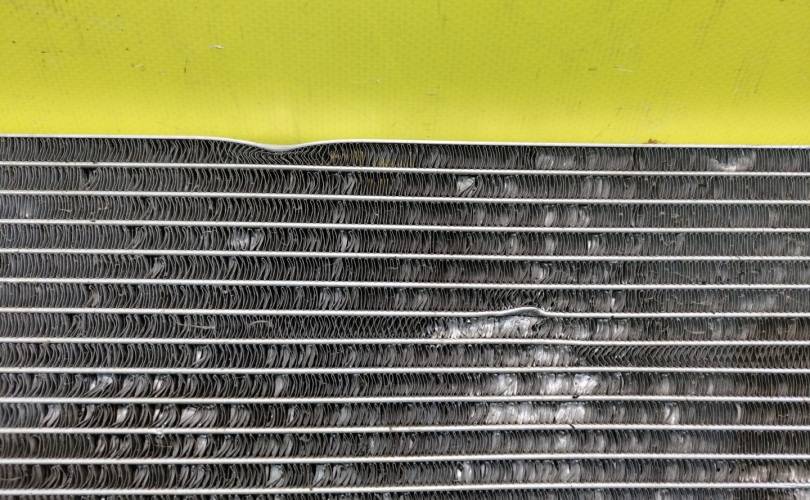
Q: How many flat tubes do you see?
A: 13